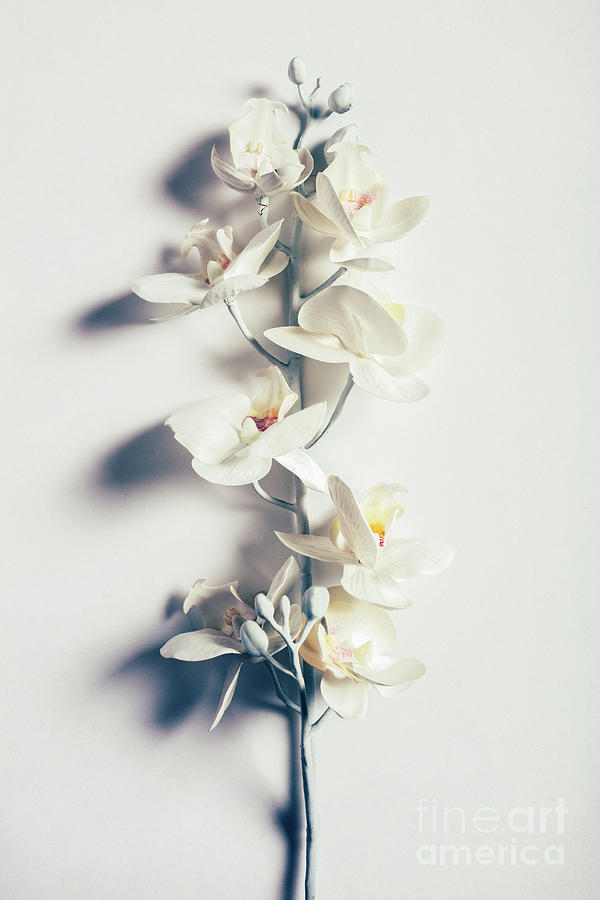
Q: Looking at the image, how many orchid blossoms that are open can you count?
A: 8